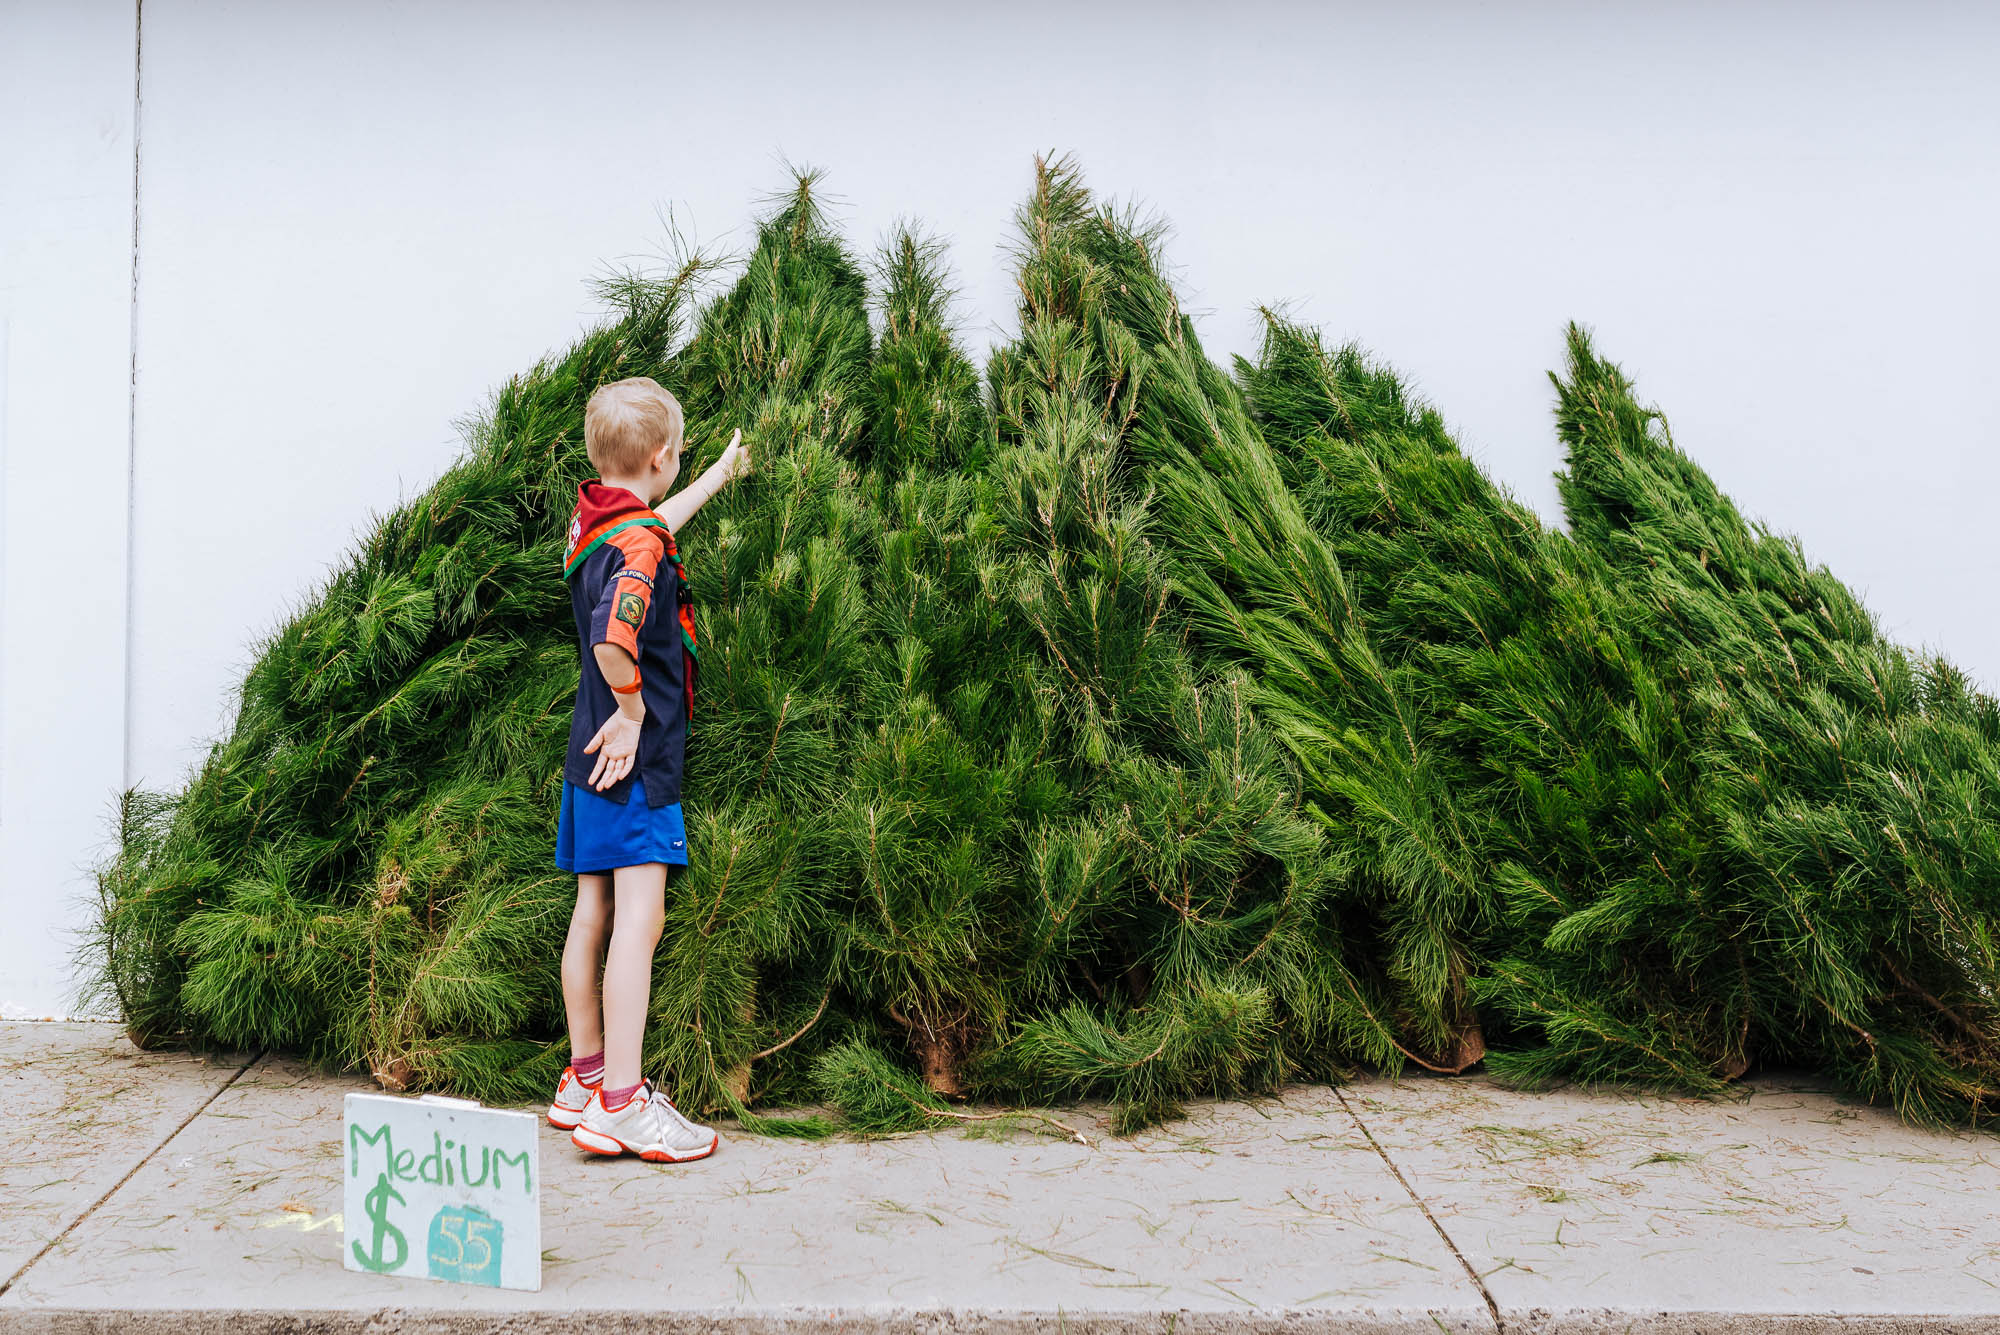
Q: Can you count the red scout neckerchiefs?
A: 1